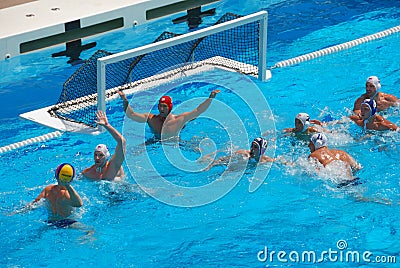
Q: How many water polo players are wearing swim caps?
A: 7